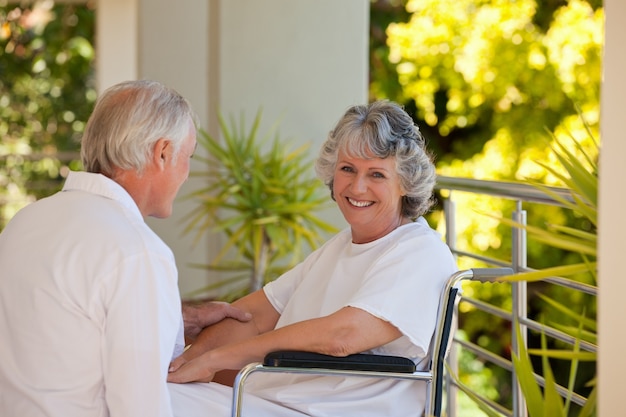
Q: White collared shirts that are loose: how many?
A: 1